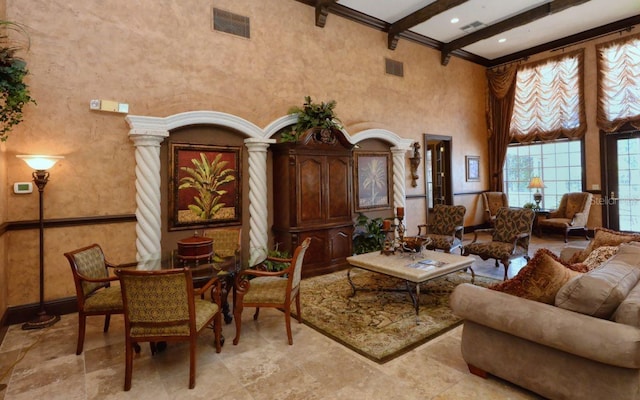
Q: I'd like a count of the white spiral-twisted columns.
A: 3